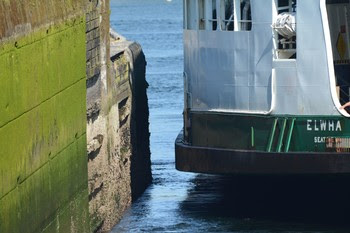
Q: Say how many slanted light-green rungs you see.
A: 3